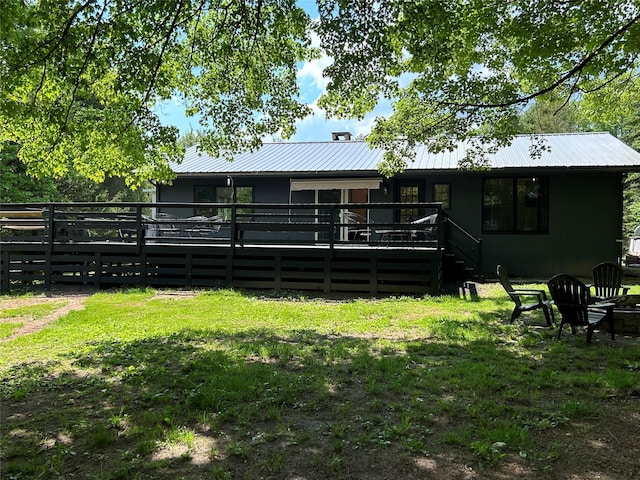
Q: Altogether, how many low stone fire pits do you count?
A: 1